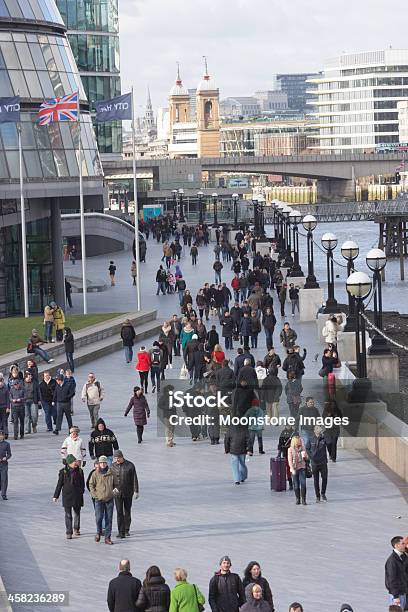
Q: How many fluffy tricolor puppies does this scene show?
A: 0